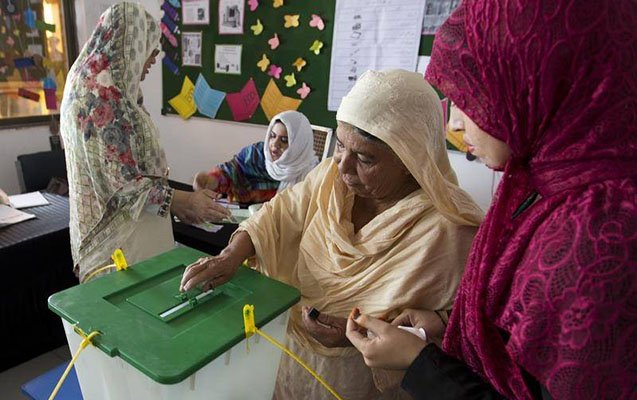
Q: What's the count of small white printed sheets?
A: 4